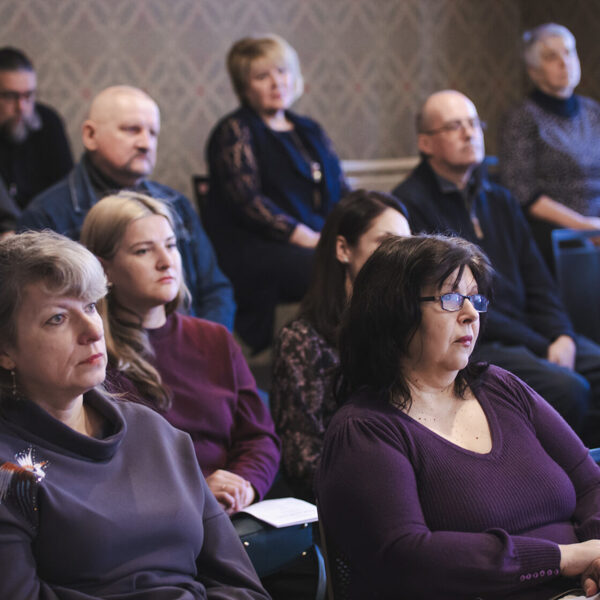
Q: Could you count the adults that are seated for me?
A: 9